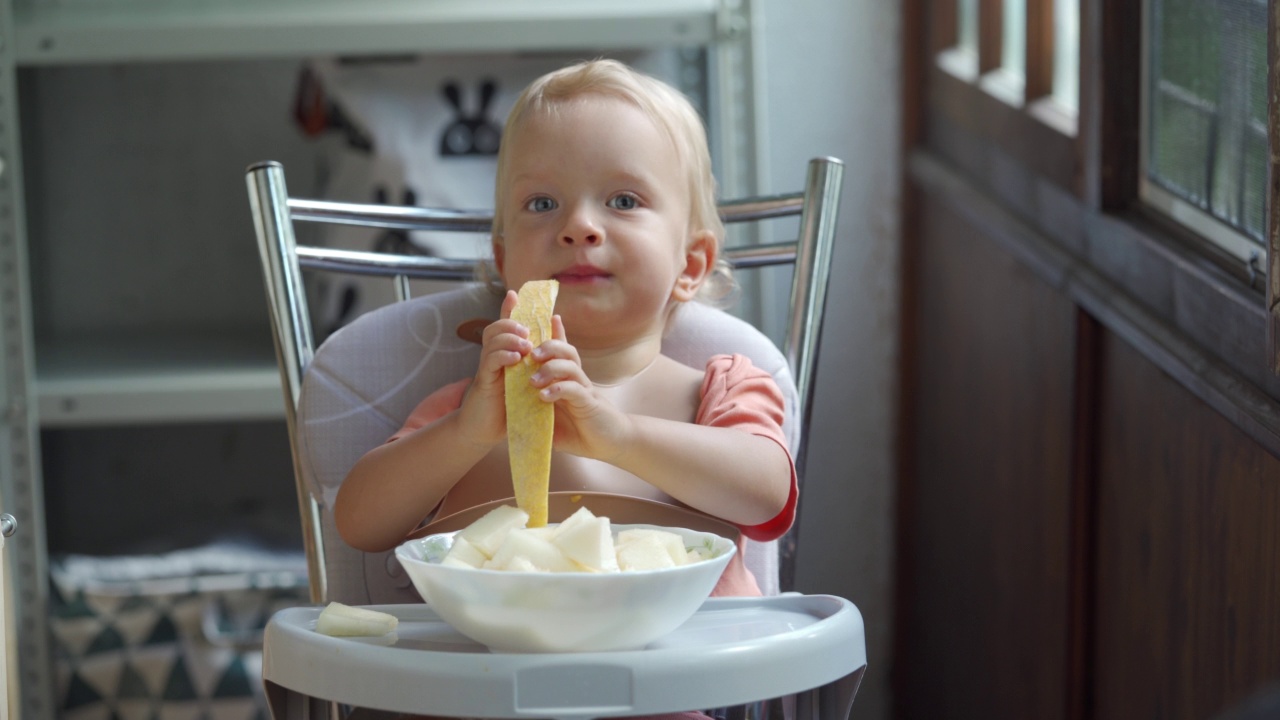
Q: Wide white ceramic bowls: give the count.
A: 1